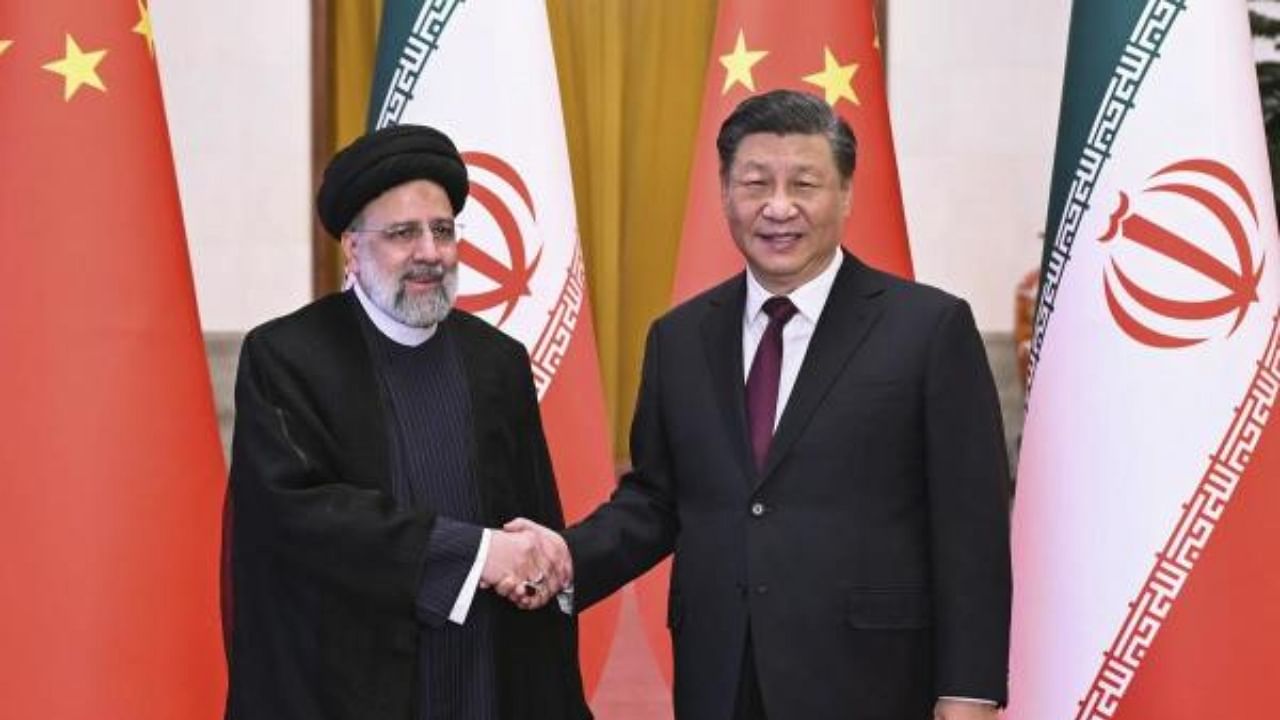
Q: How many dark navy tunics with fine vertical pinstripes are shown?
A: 1